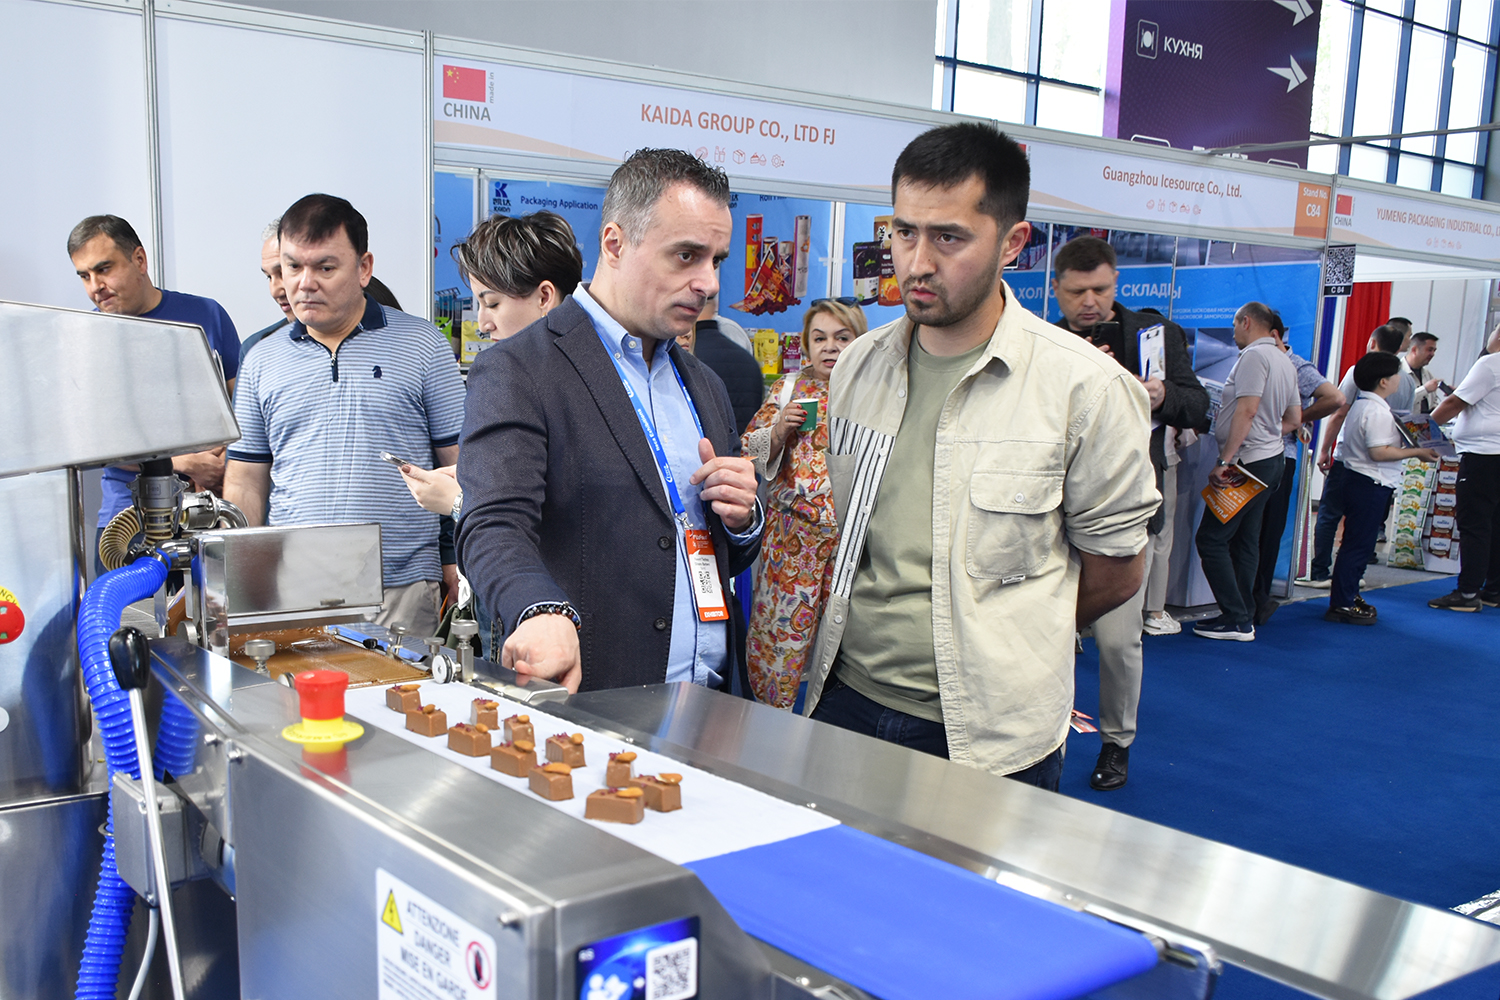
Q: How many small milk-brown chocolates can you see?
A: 11